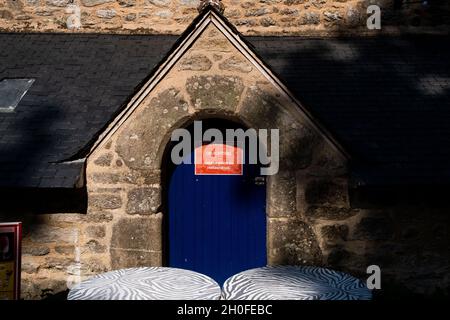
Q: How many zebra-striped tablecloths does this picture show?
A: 2